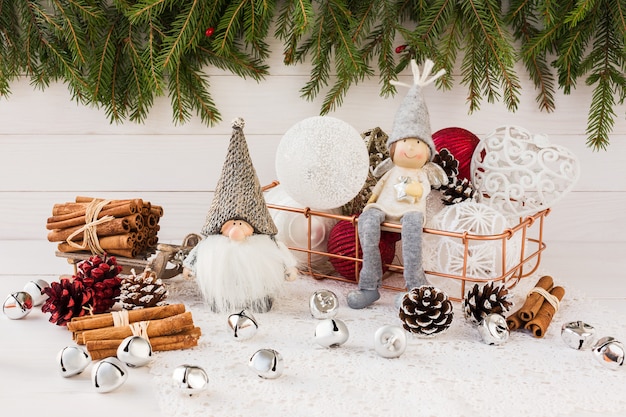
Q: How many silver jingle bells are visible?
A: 14